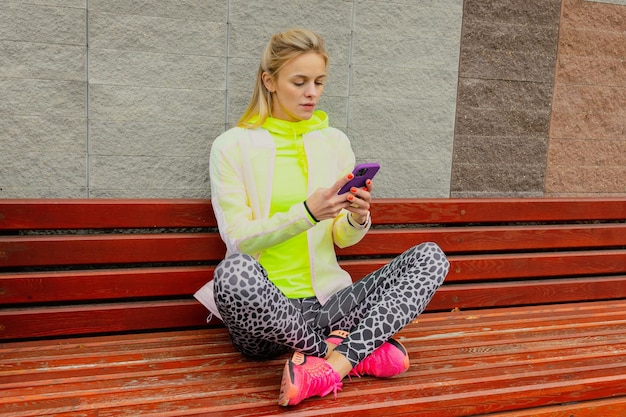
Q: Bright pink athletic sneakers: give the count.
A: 2